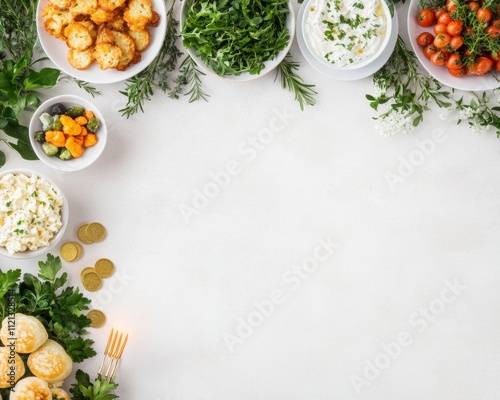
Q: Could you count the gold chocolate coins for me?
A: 8